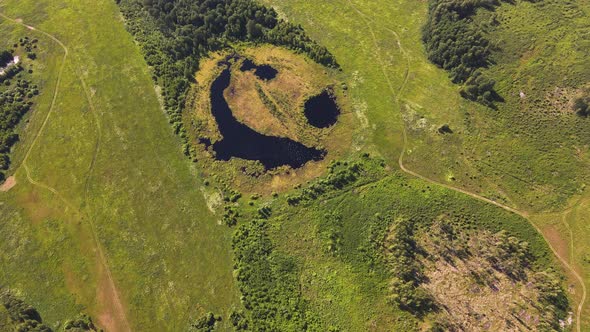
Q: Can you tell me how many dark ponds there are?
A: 3